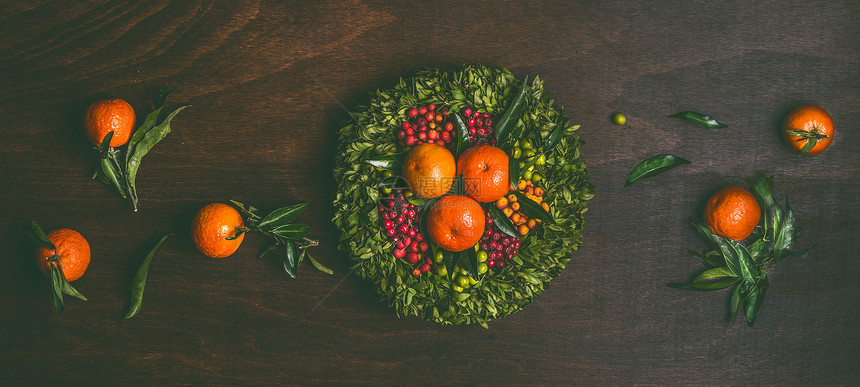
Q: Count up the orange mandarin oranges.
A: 8